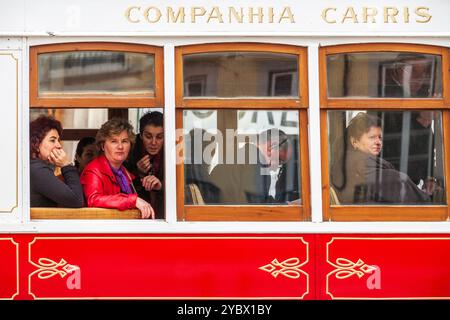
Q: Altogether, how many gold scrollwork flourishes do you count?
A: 3